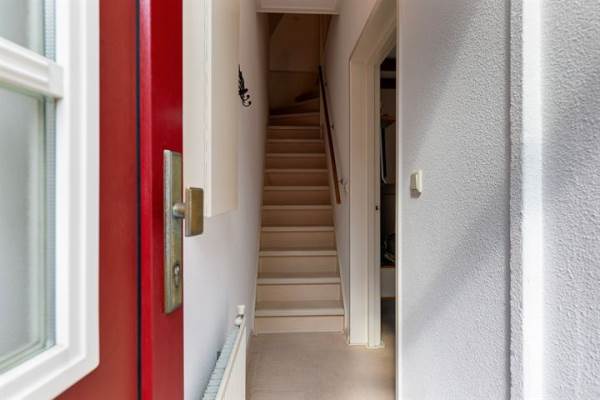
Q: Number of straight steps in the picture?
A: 10